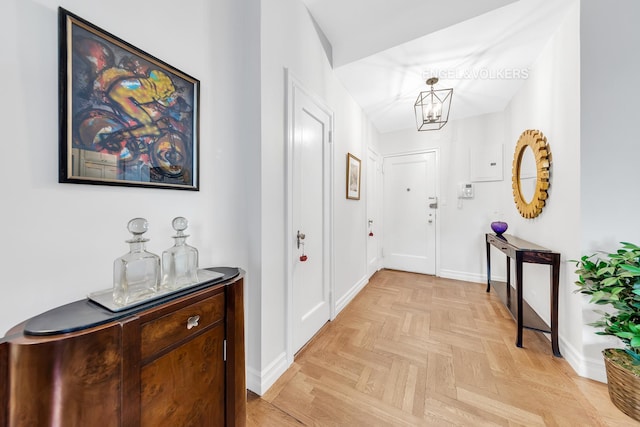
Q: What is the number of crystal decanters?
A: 2